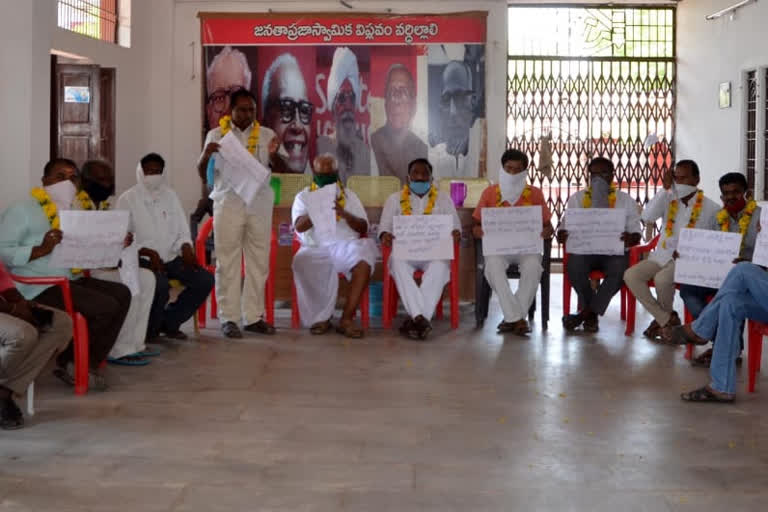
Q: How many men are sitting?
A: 11